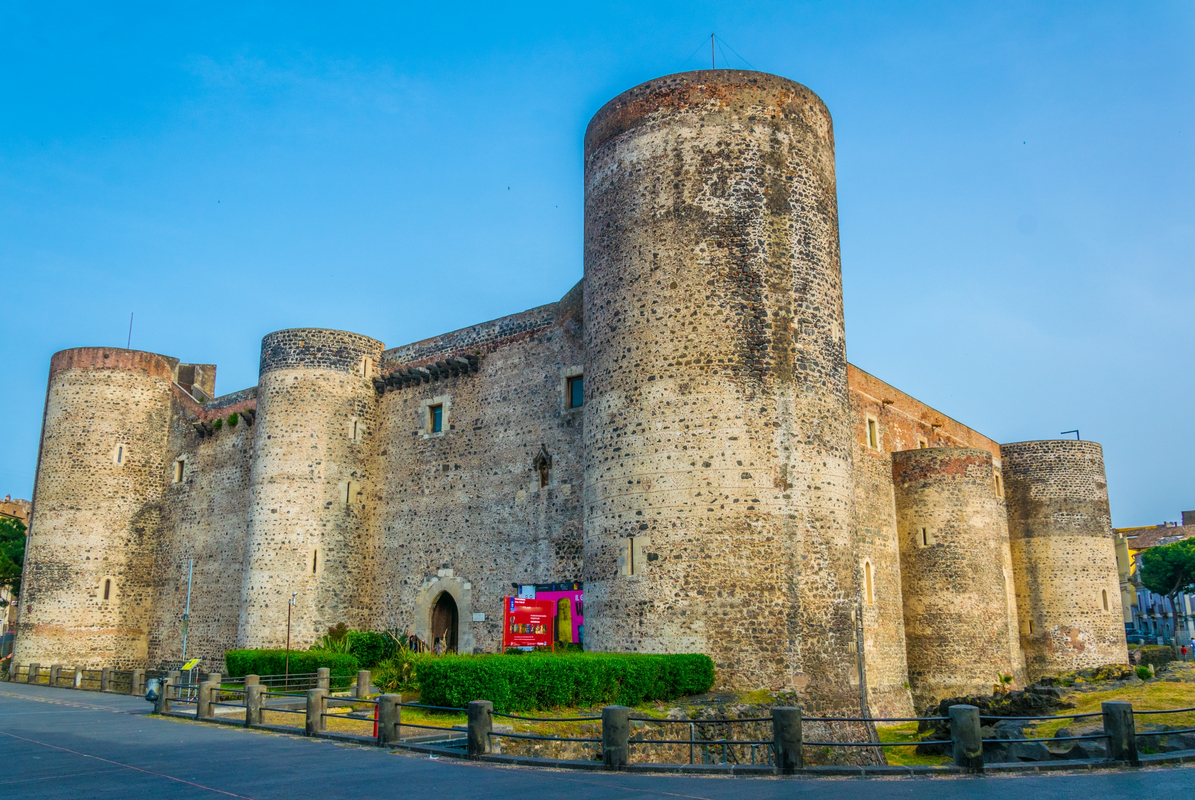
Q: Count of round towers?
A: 5